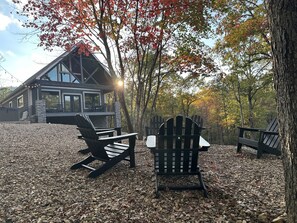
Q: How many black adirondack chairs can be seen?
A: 6